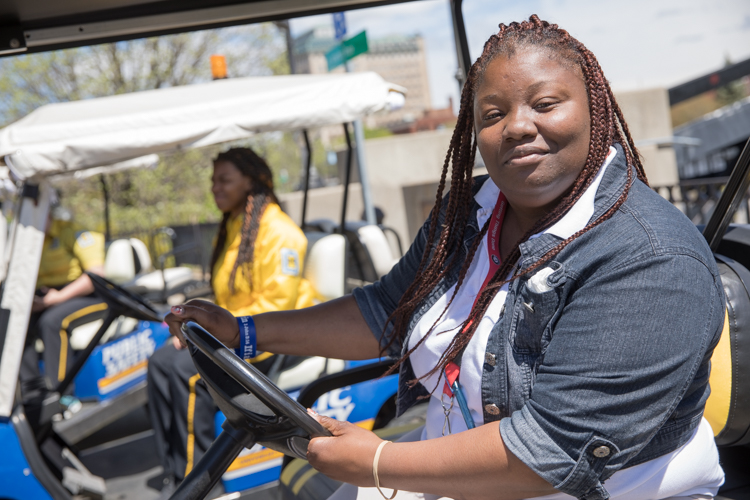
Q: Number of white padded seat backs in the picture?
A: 4